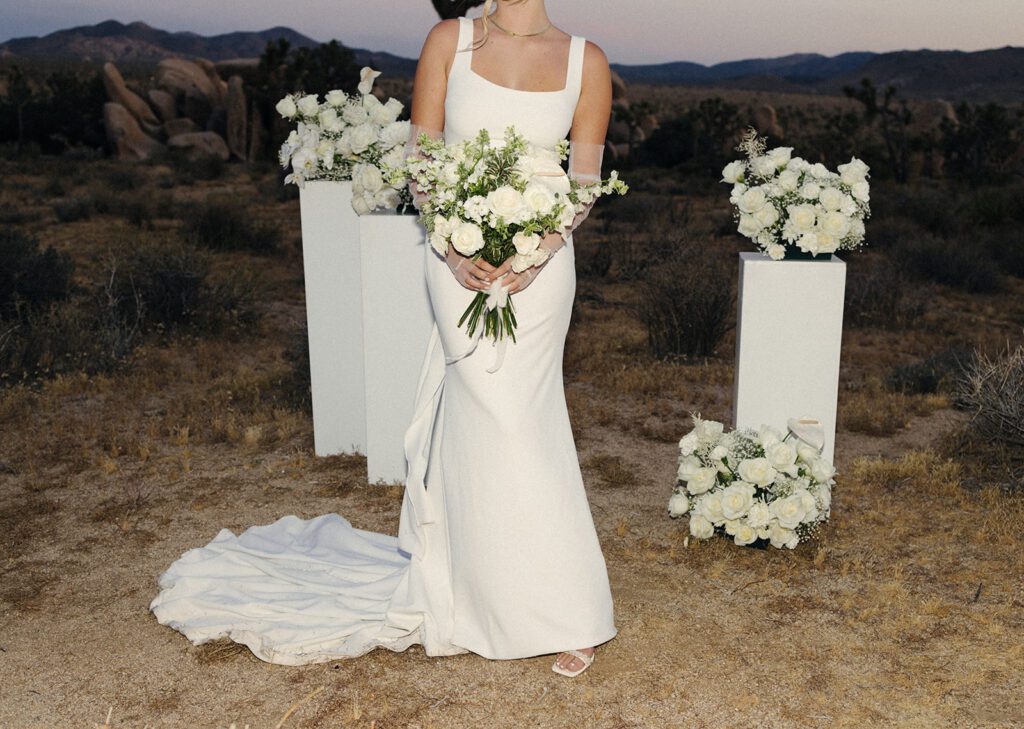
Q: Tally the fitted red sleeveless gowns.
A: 0